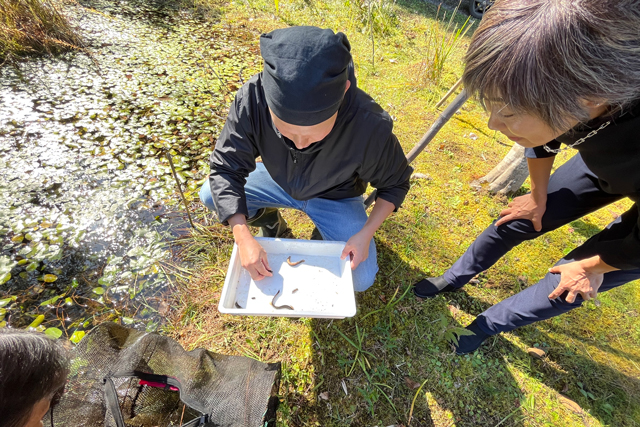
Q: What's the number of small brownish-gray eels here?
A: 2